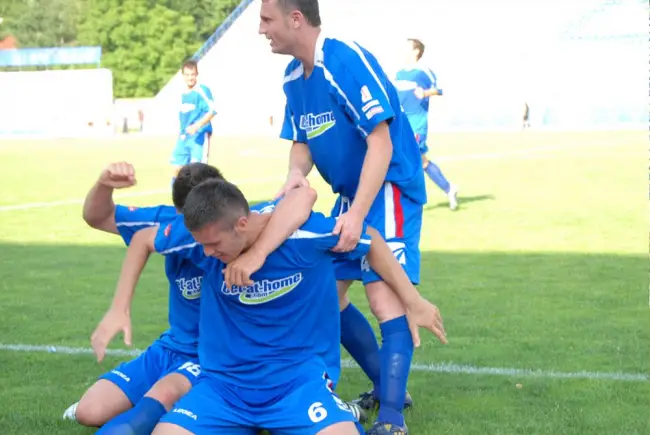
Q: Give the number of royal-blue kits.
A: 5